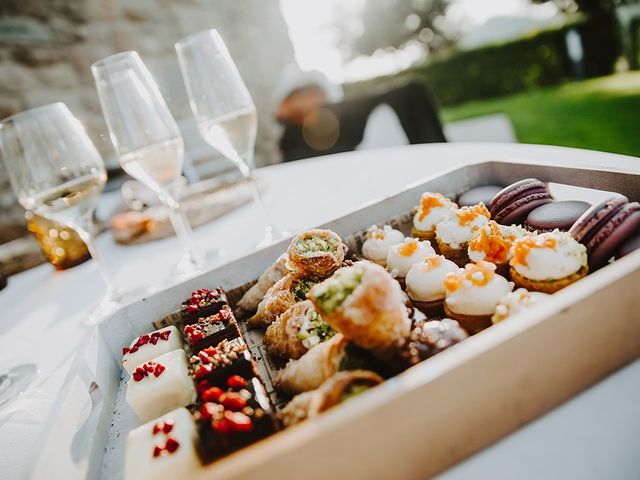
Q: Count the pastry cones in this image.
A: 7